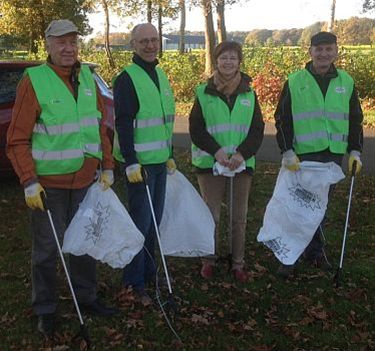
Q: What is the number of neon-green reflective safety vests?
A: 4